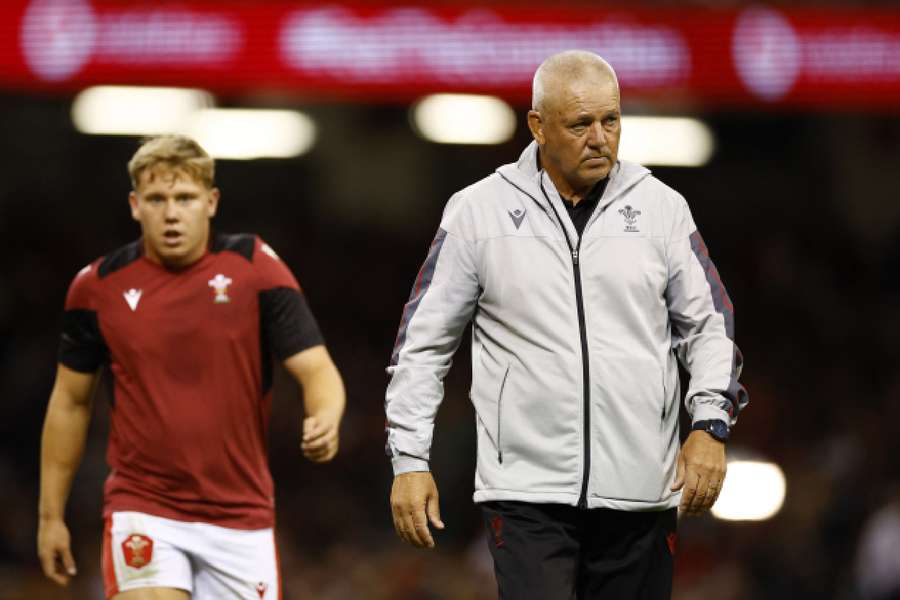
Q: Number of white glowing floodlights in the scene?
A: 5